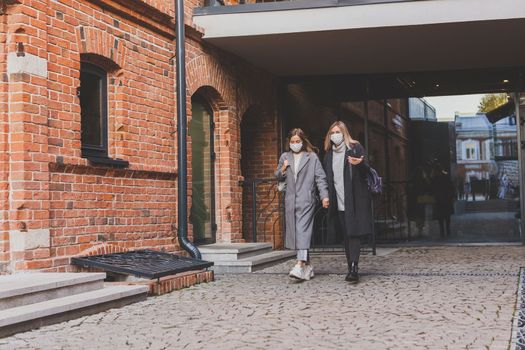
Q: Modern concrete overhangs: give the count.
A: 1